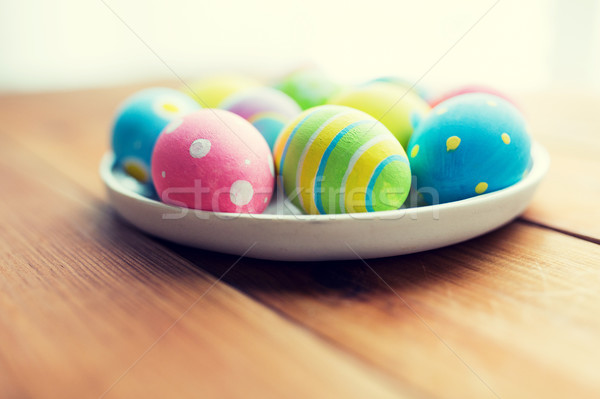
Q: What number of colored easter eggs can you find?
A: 10